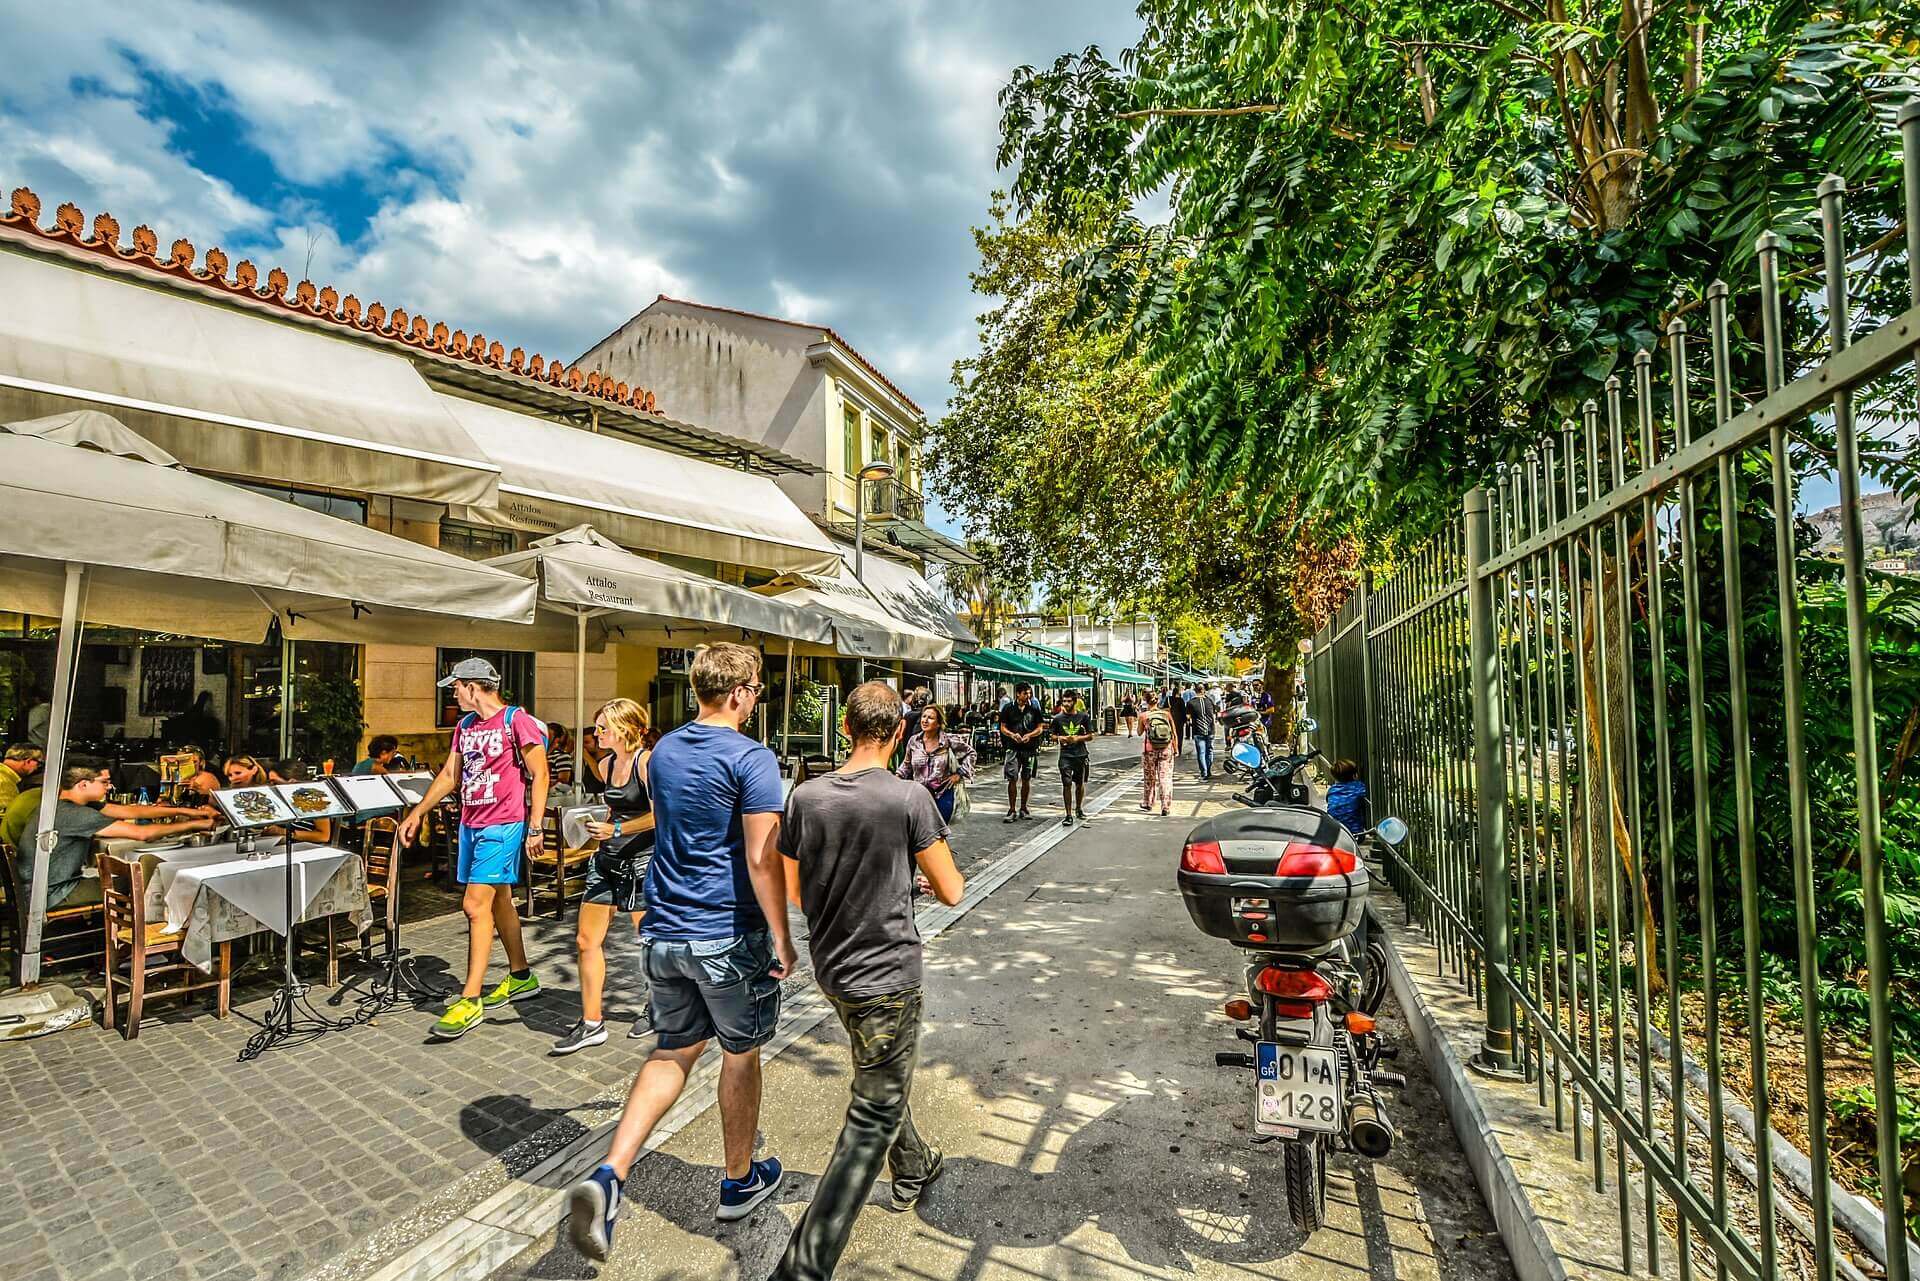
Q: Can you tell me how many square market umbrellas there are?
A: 3